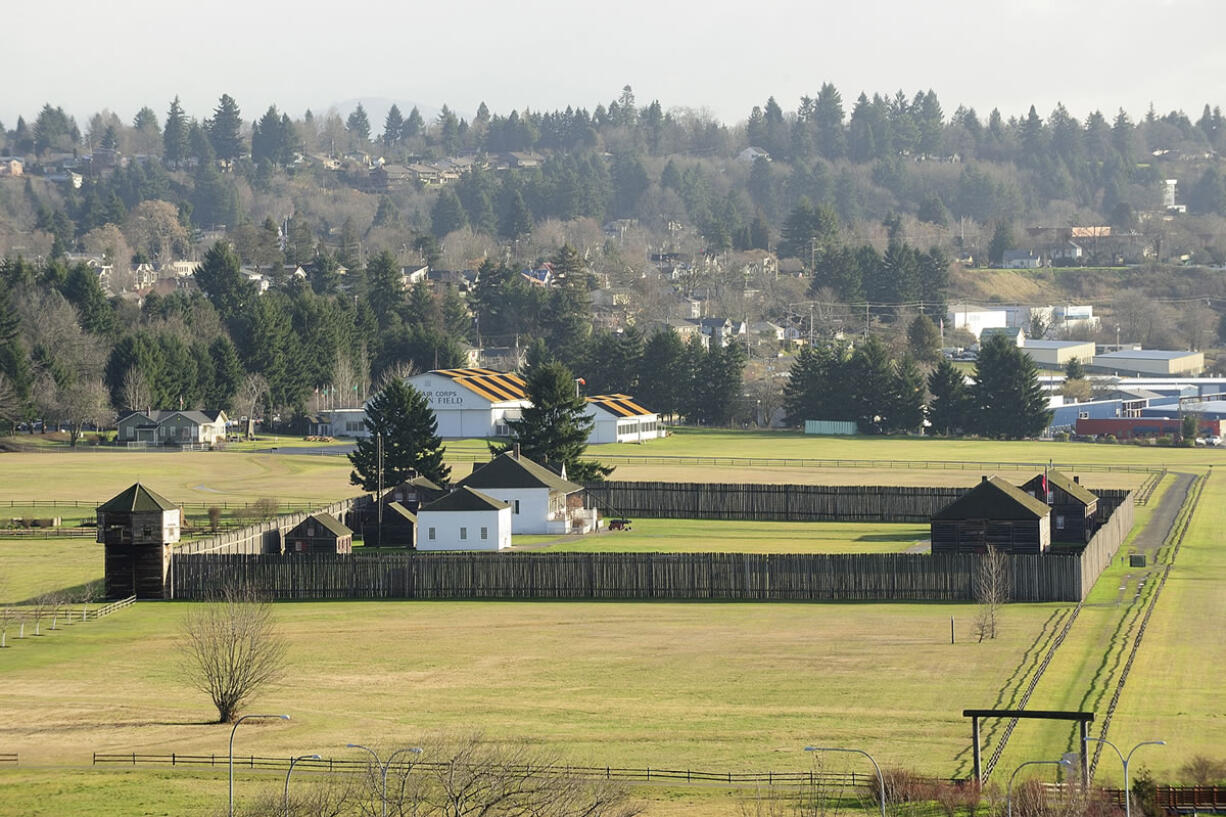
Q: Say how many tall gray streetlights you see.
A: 6